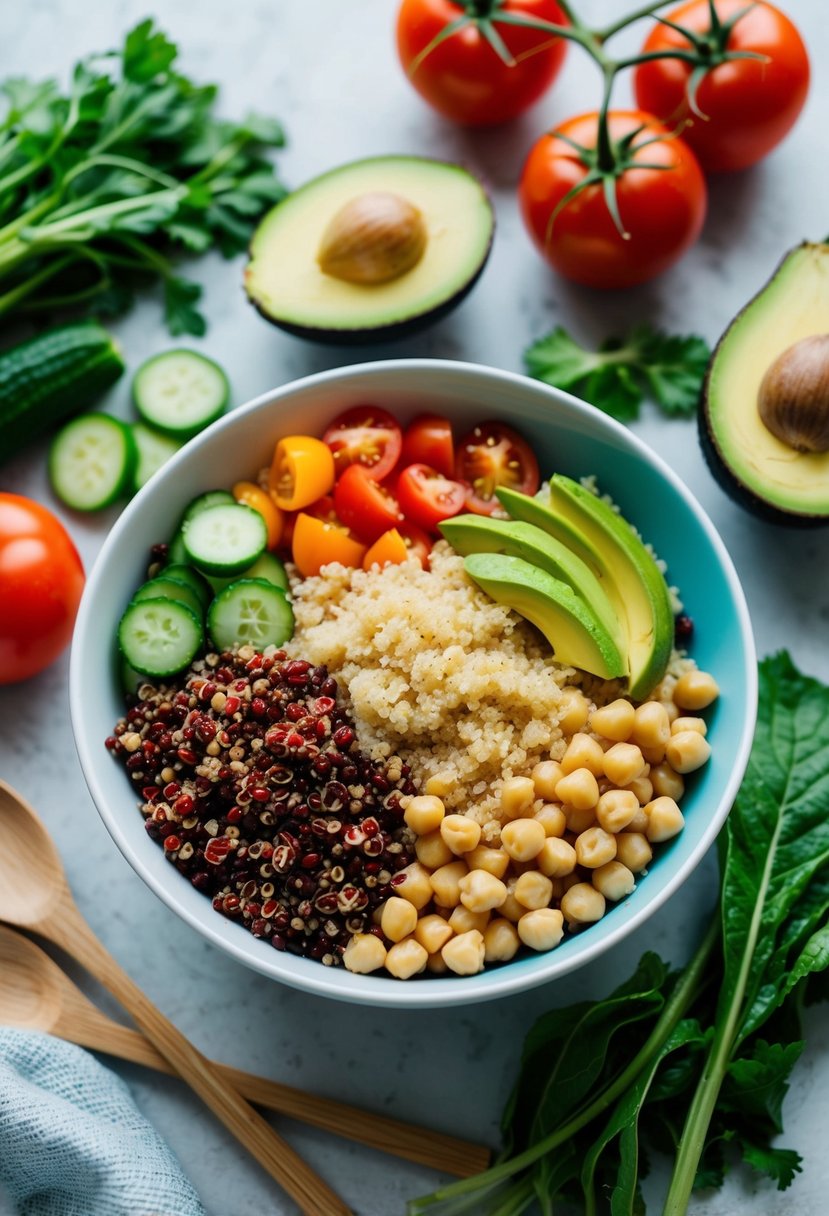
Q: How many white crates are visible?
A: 0